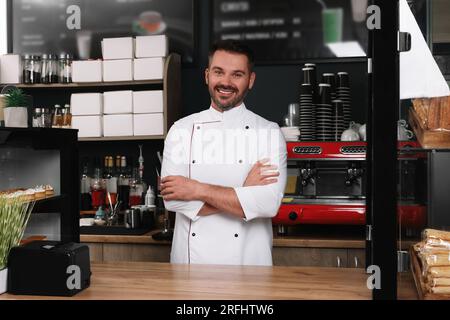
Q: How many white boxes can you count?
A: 12